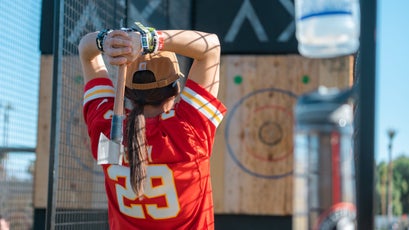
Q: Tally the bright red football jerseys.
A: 1